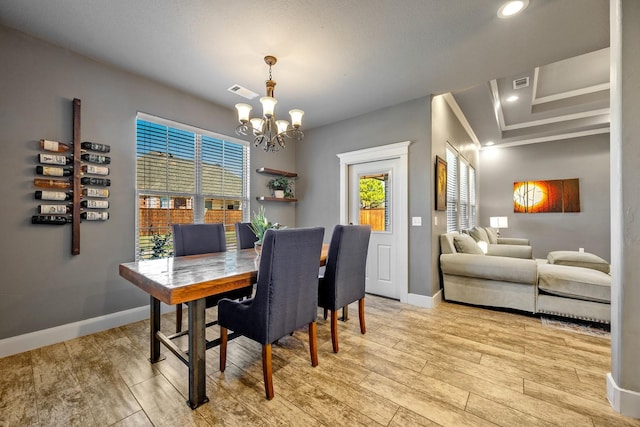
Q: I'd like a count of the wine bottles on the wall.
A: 14